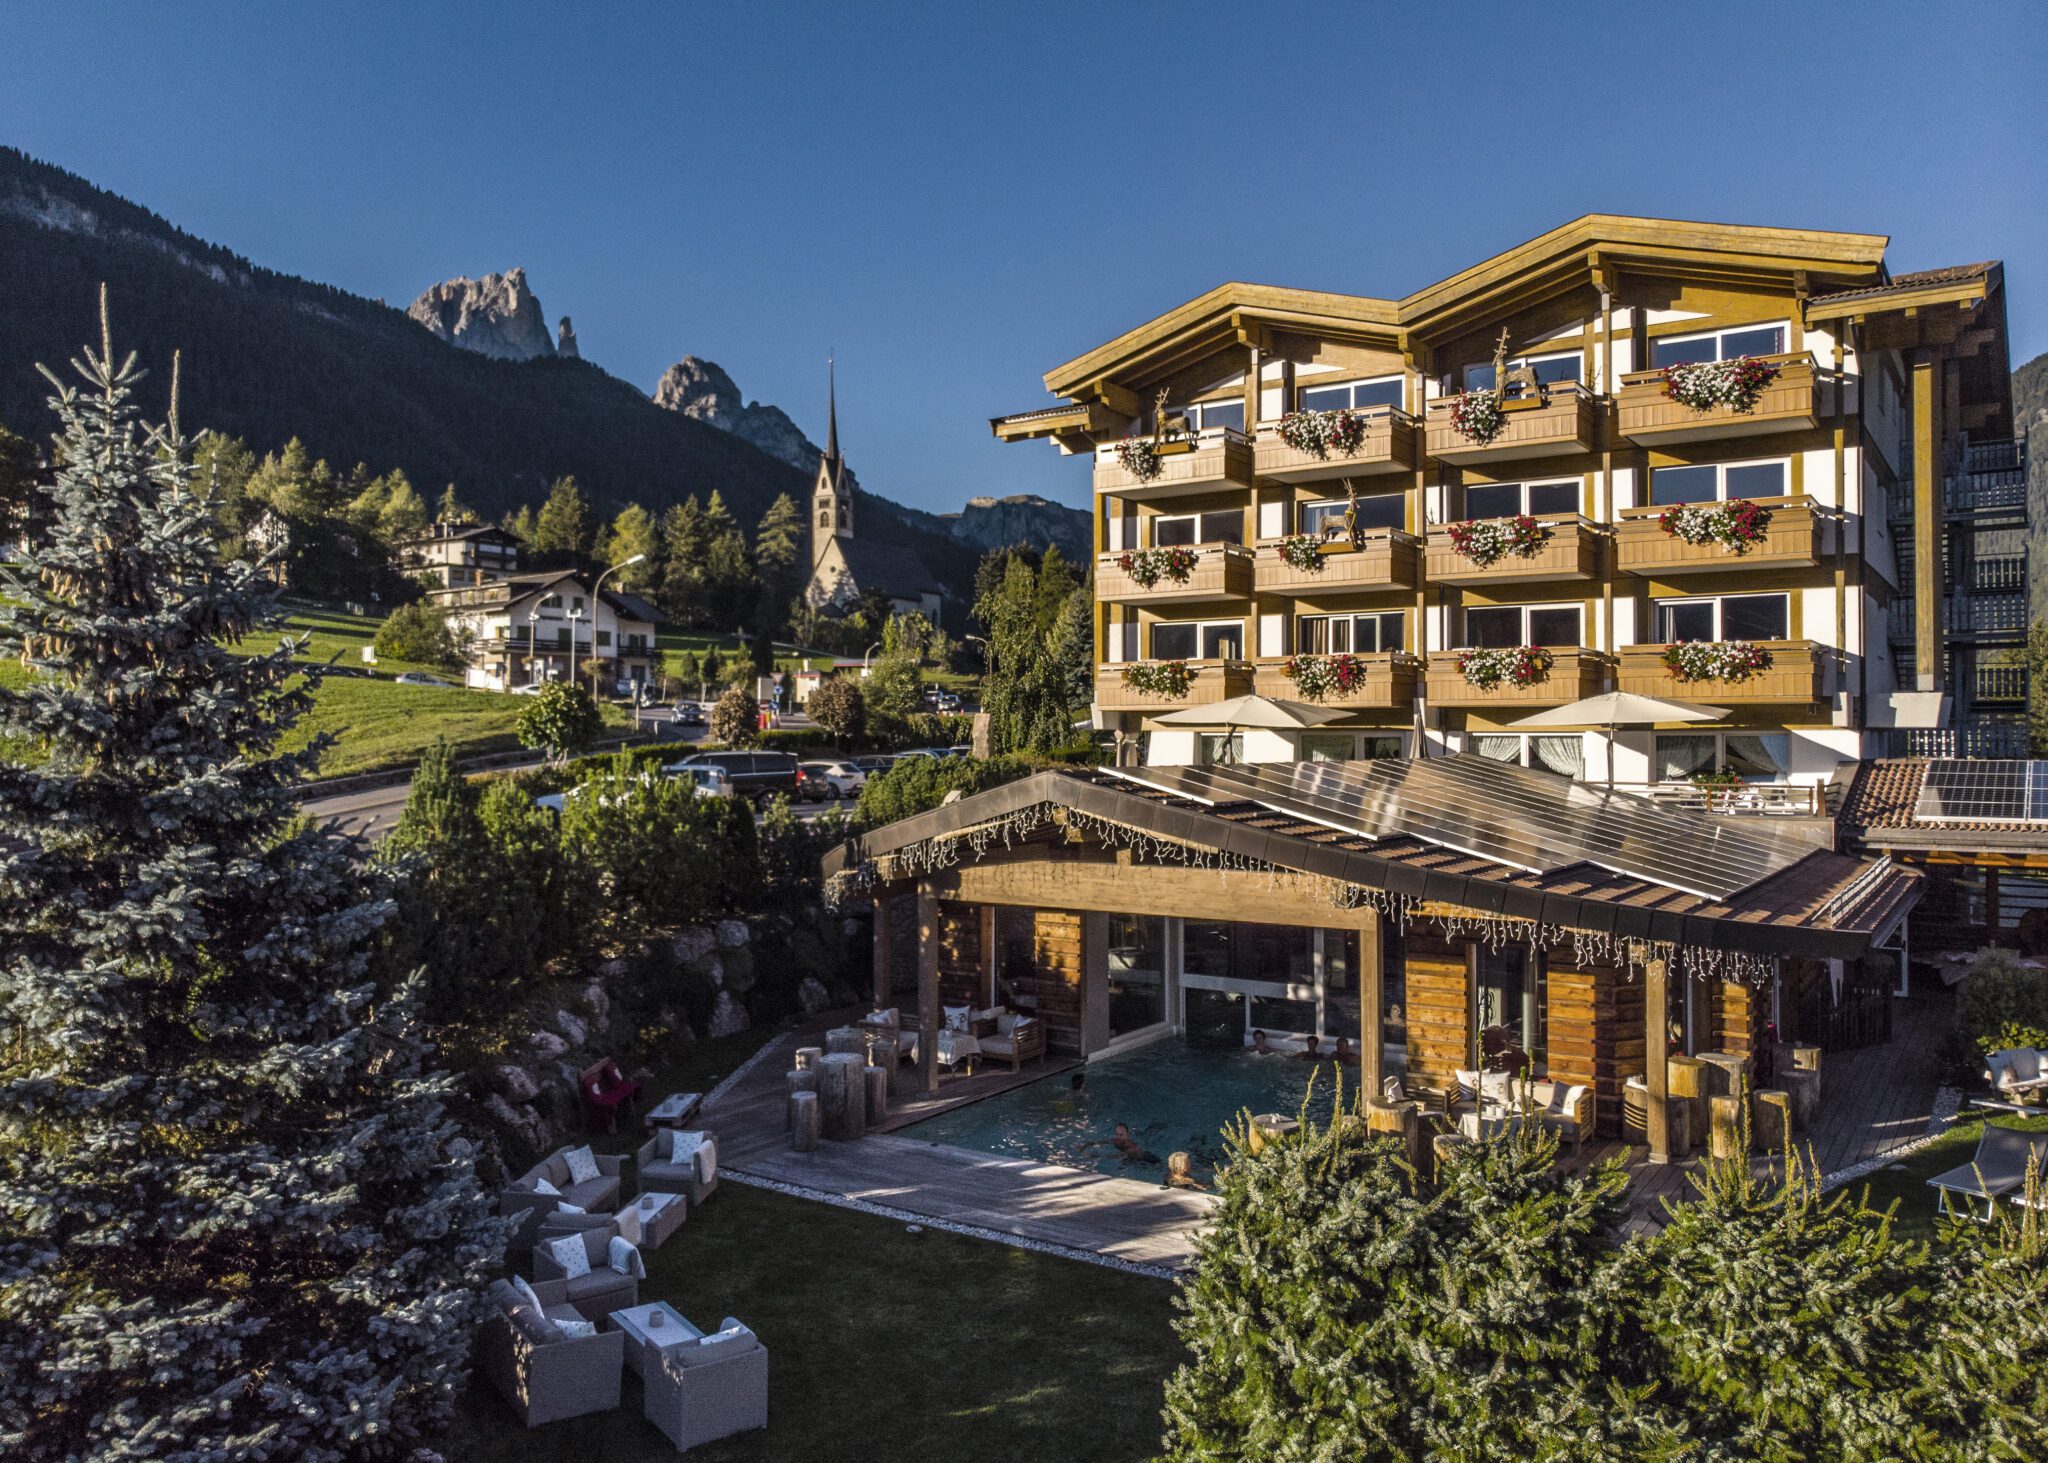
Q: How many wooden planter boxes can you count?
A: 12